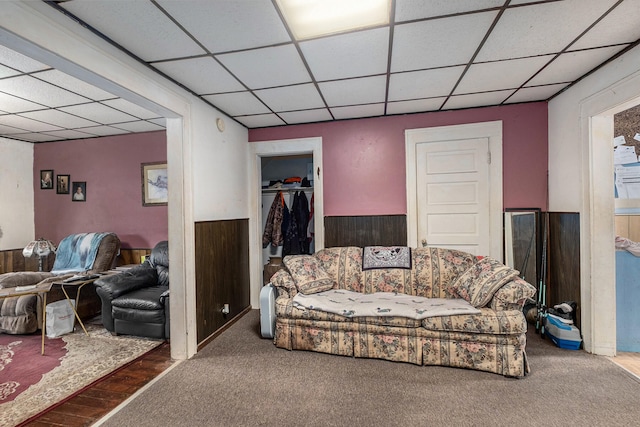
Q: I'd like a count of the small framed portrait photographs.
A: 3